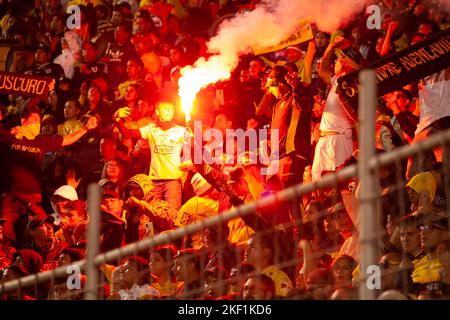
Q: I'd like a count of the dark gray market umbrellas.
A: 0